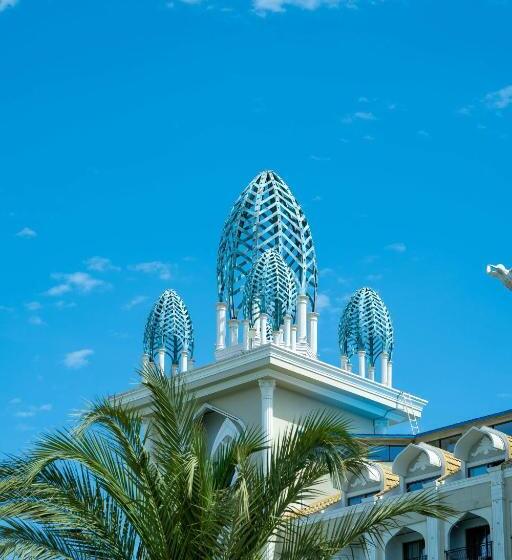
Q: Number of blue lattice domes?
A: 4